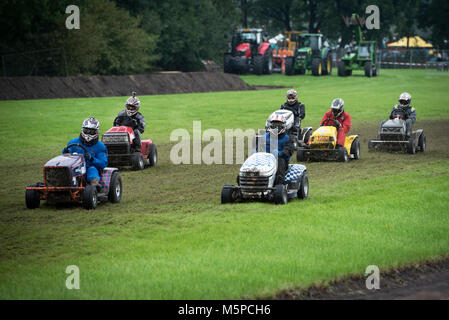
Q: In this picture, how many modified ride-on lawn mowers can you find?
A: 6